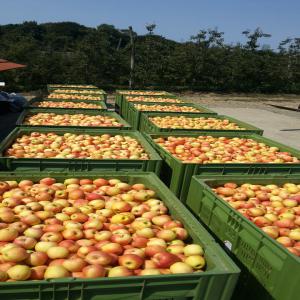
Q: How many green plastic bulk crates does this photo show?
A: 13